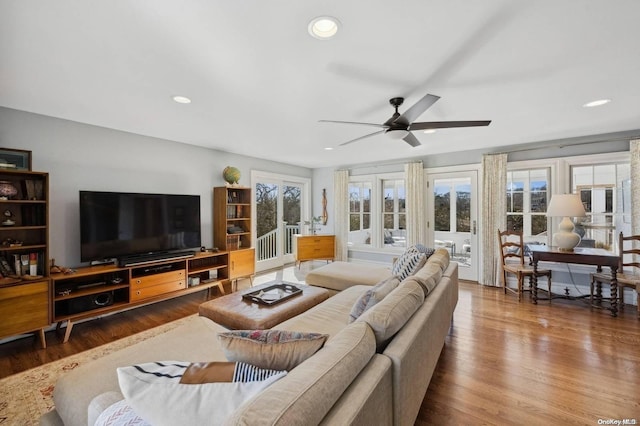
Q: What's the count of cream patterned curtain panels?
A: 4